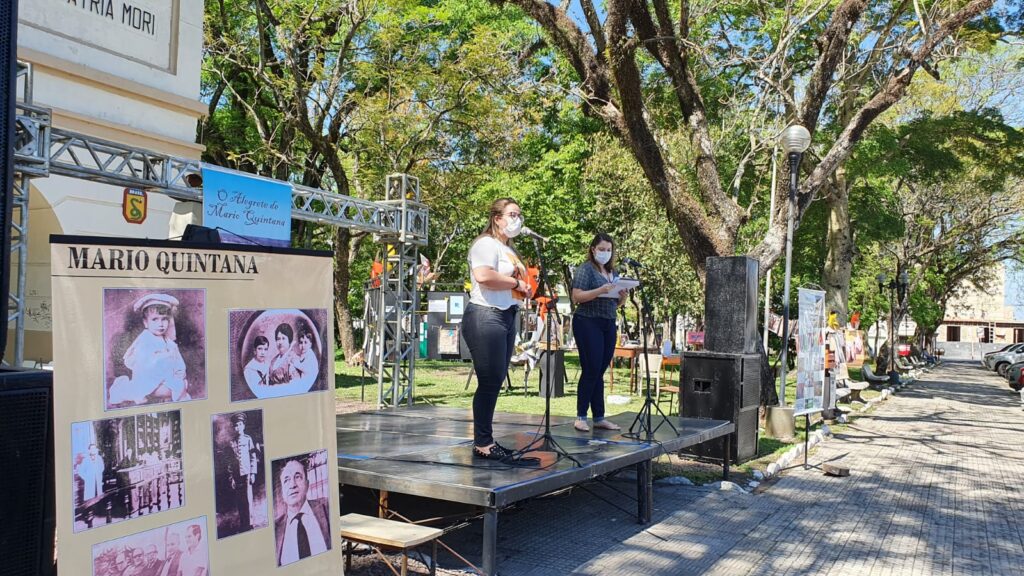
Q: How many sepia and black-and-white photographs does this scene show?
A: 6